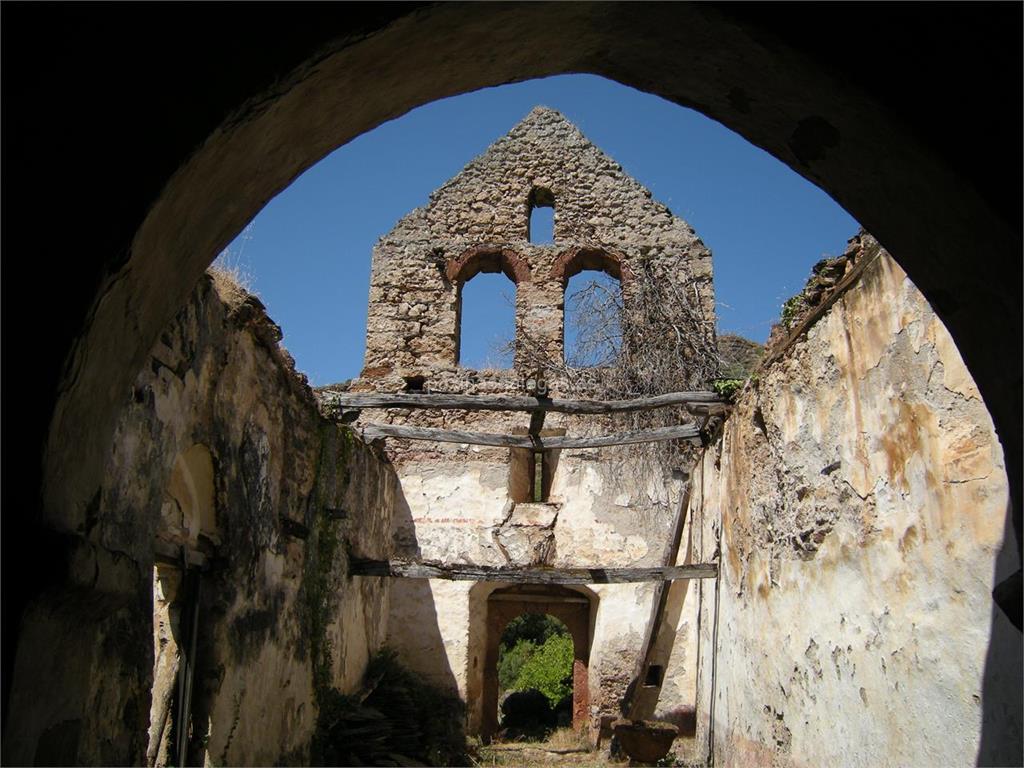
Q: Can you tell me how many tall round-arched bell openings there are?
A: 2